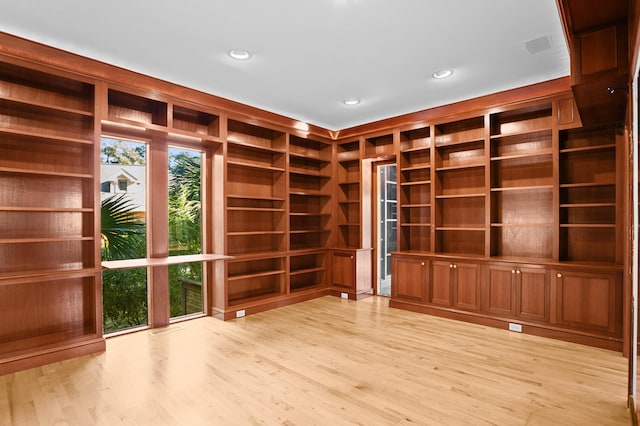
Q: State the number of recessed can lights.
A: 3